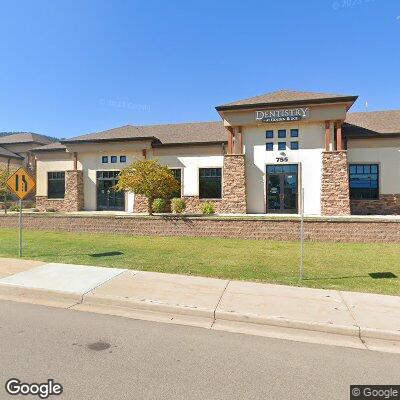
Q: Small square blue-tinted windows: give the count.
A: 9